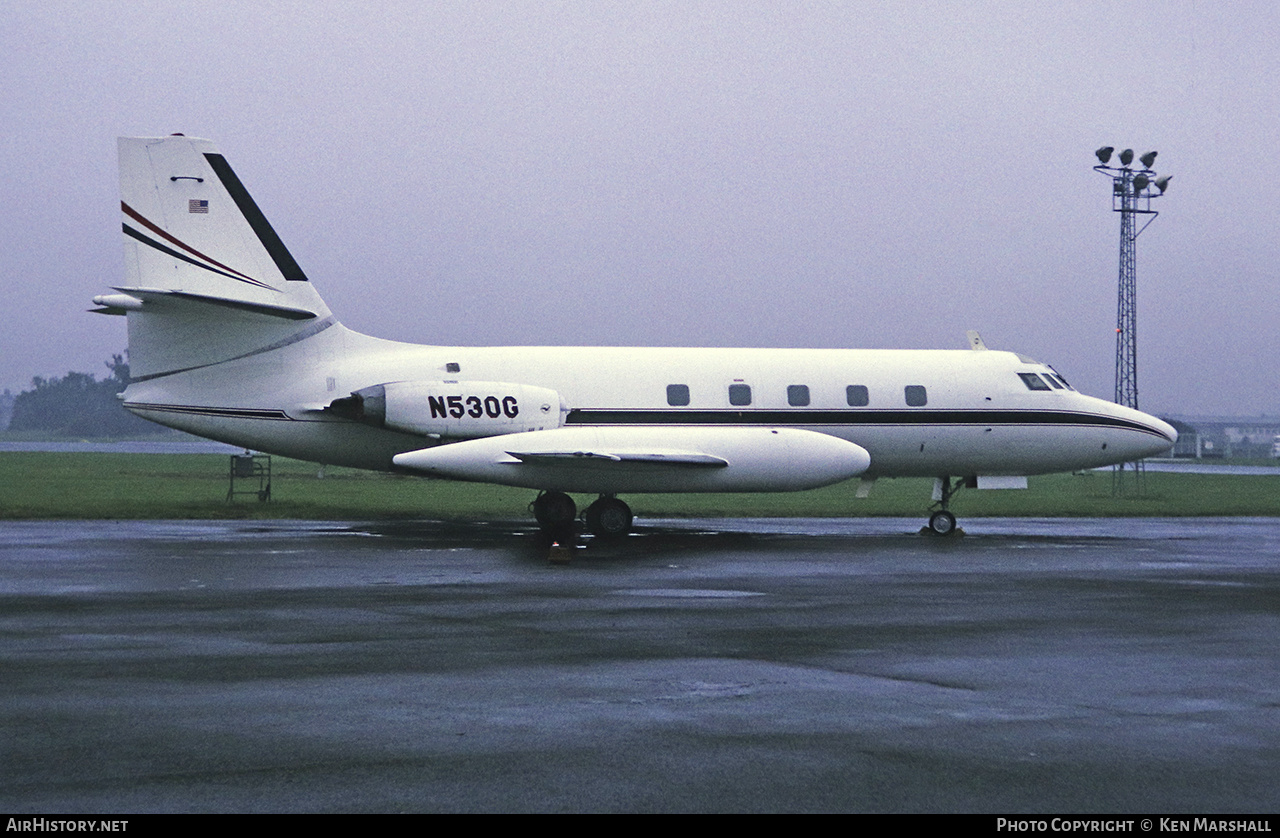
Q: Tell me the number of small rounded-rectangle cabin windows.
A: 5